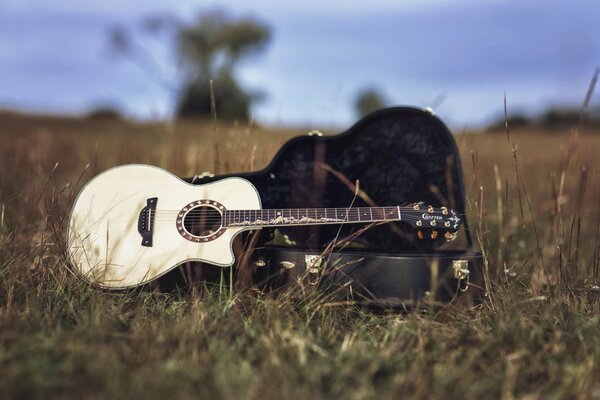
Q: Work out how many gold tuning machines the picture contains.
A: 6